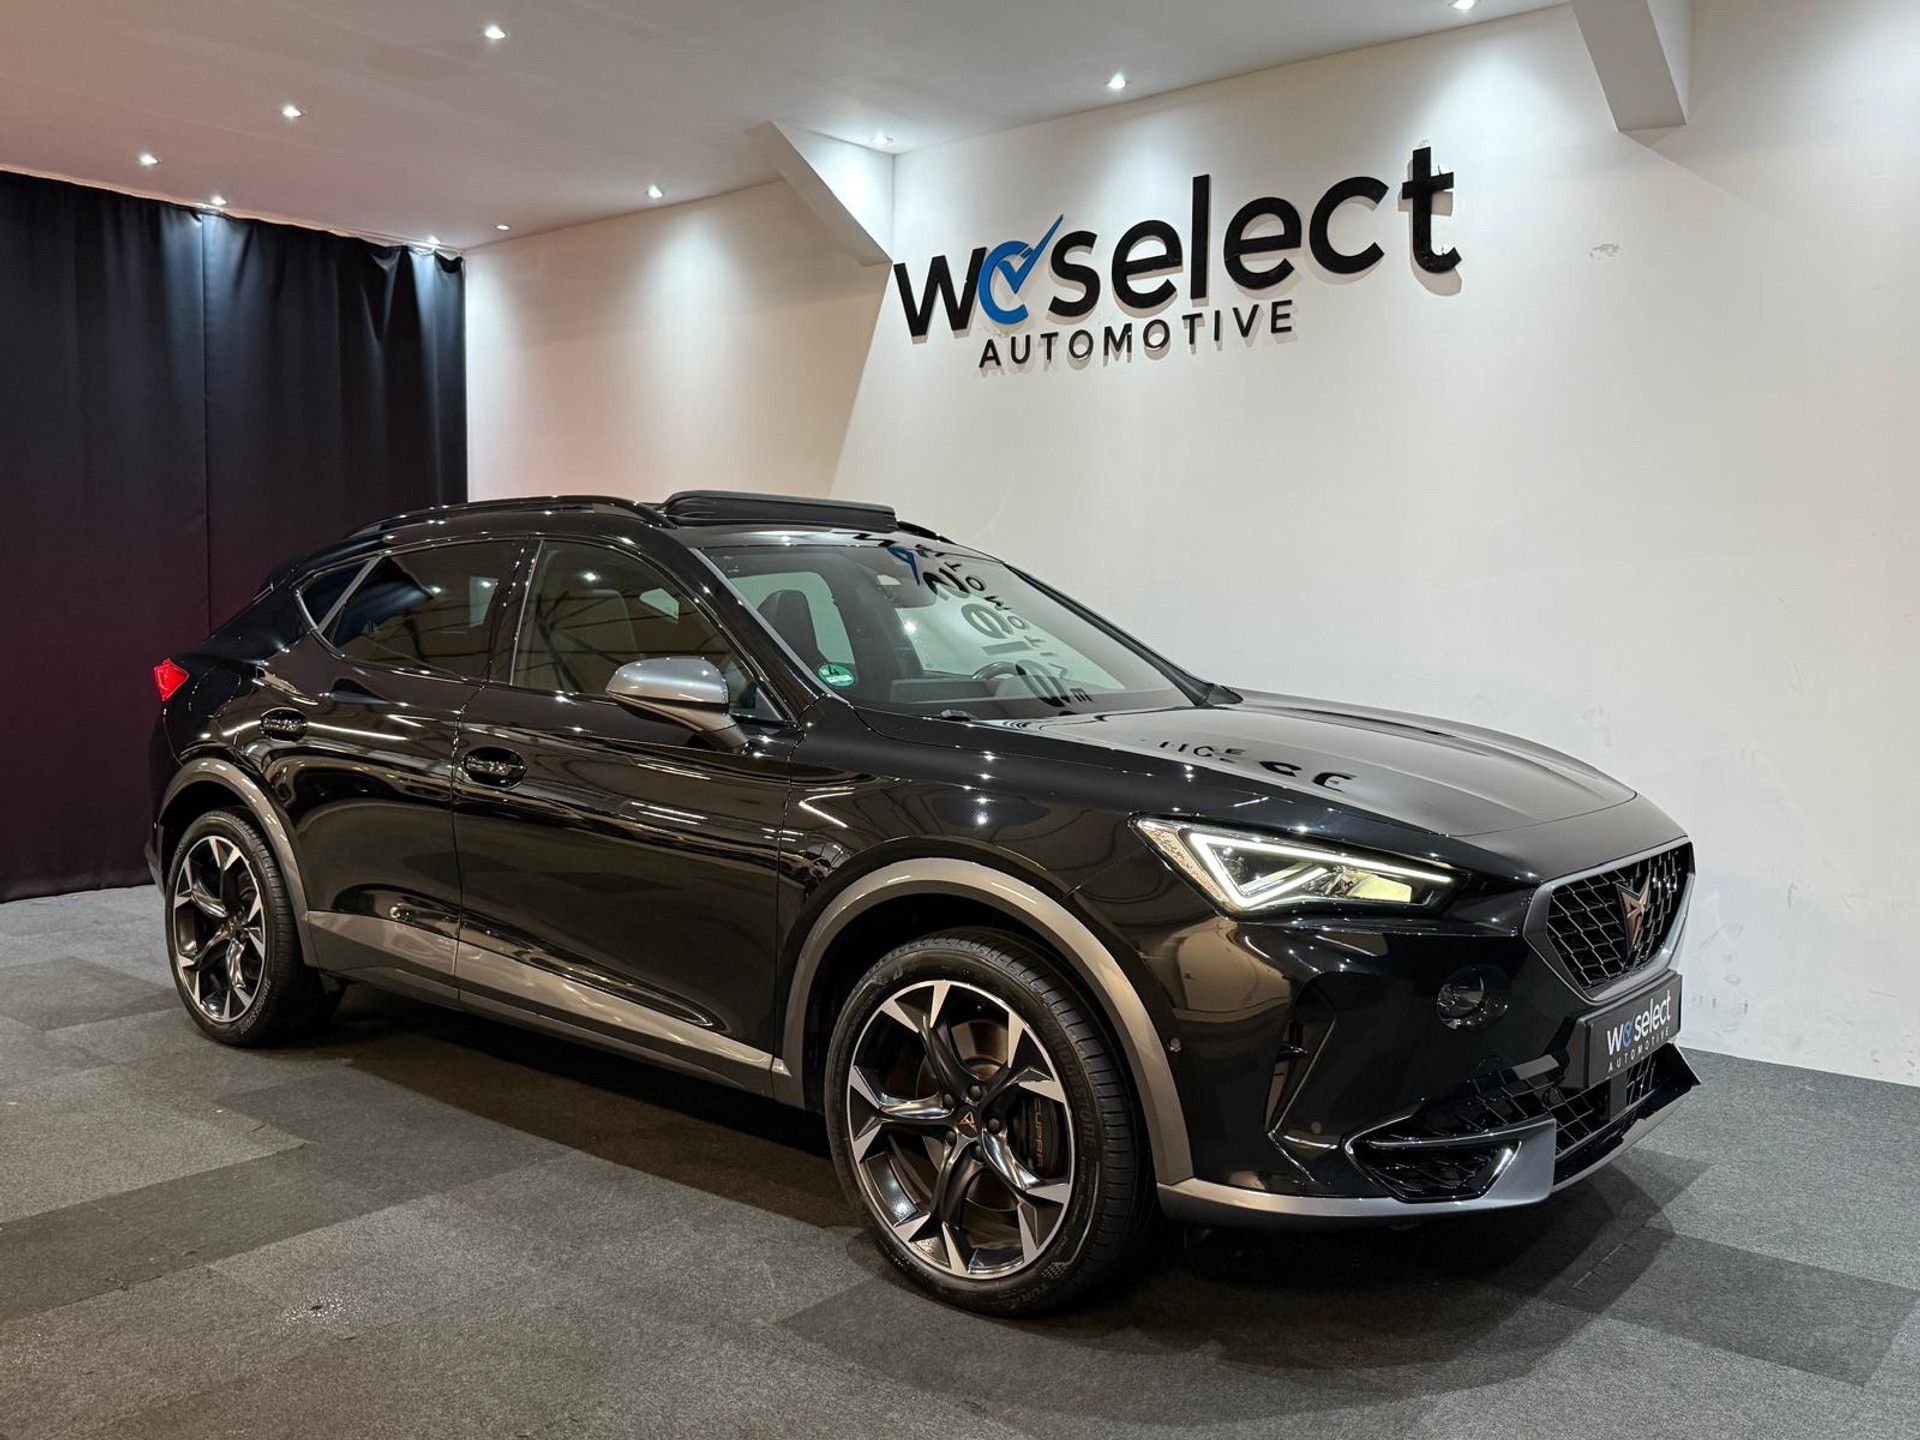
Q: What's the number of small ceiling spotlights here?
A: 10